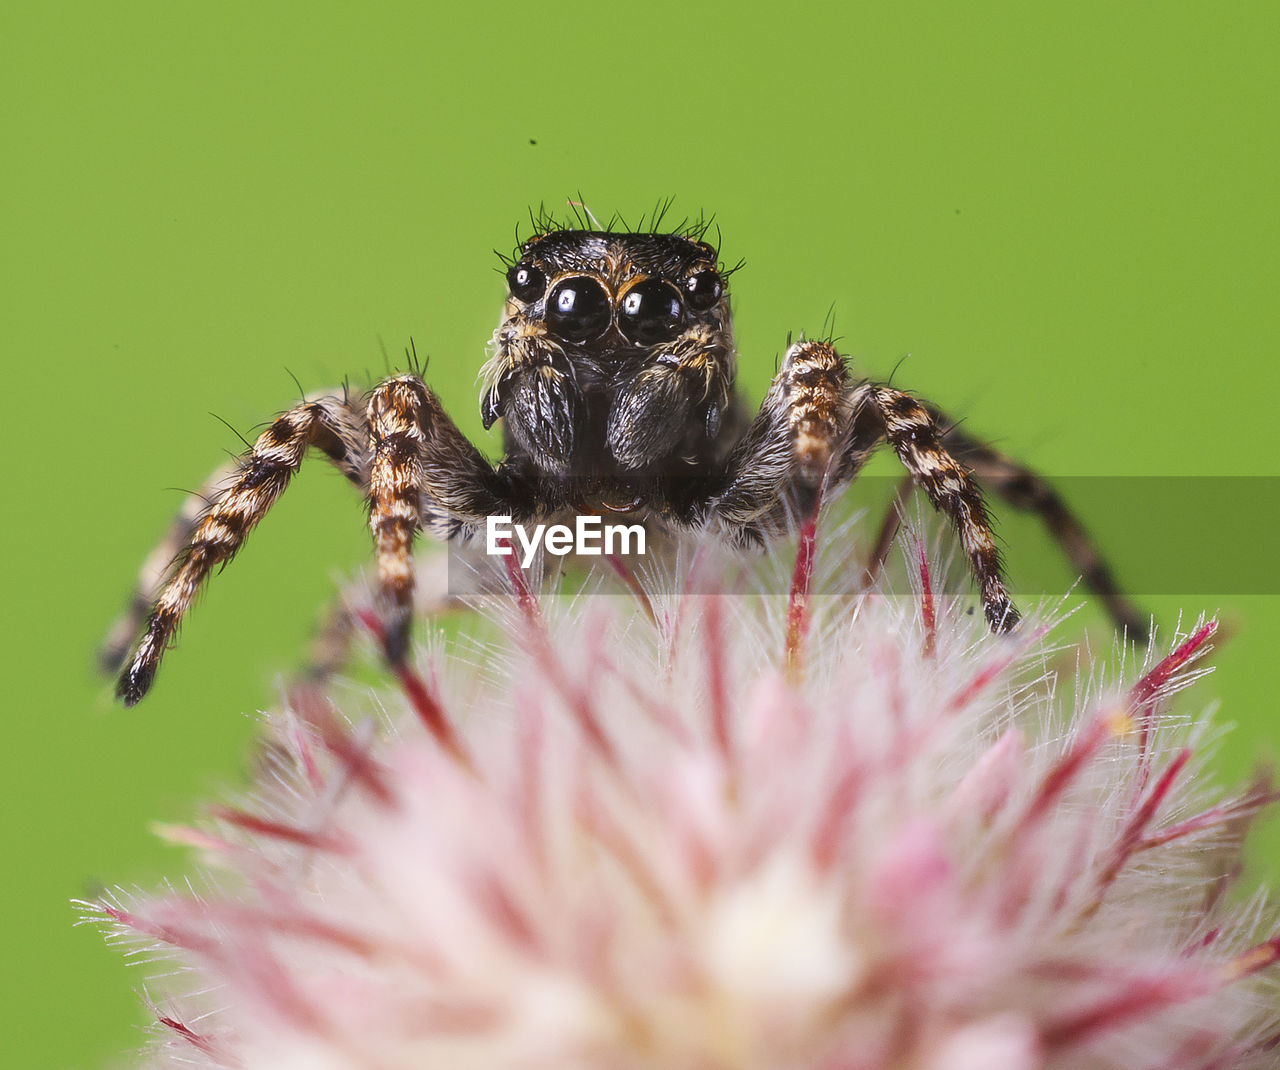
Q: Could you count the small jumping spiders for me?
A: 1